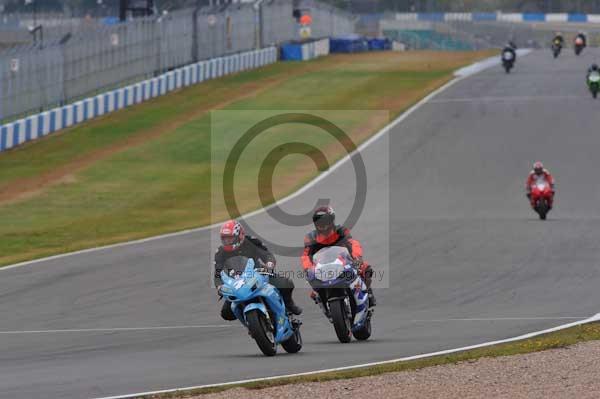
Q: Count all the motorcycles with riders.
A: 7